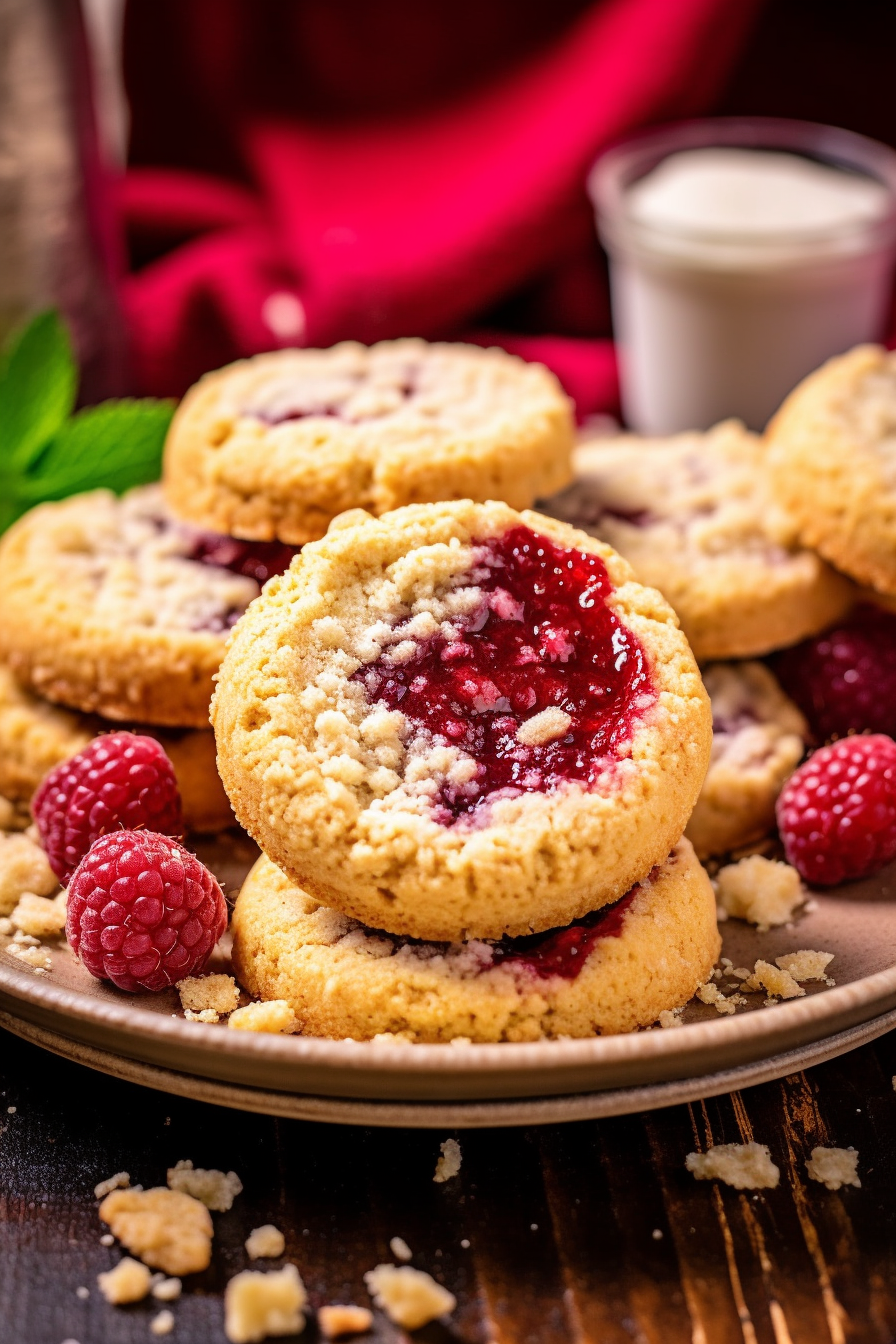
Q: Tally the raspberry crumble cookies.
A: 8